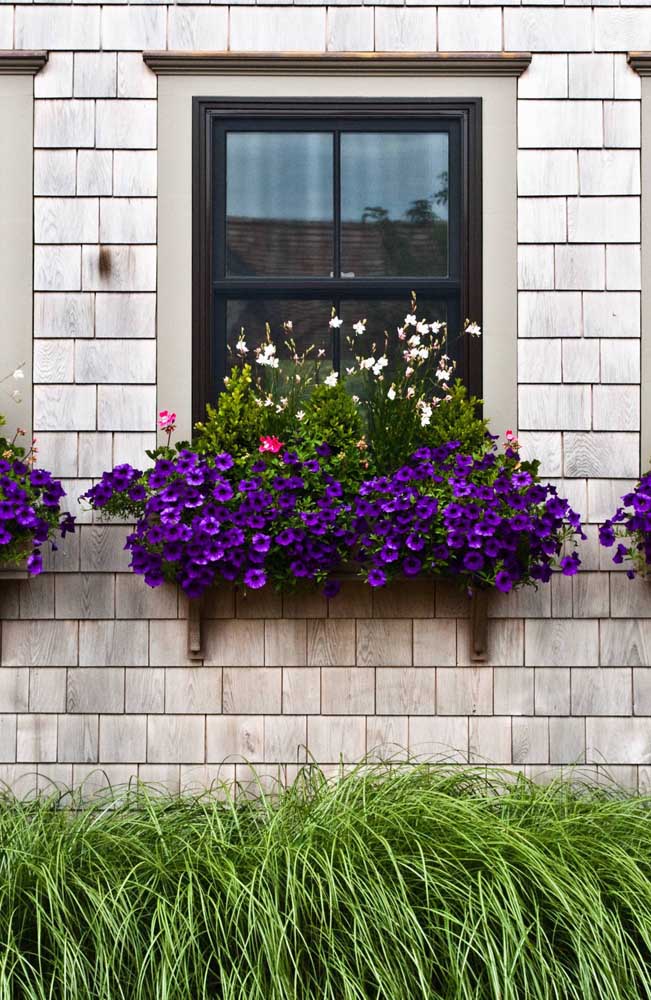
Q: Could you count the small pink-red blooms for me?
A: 3